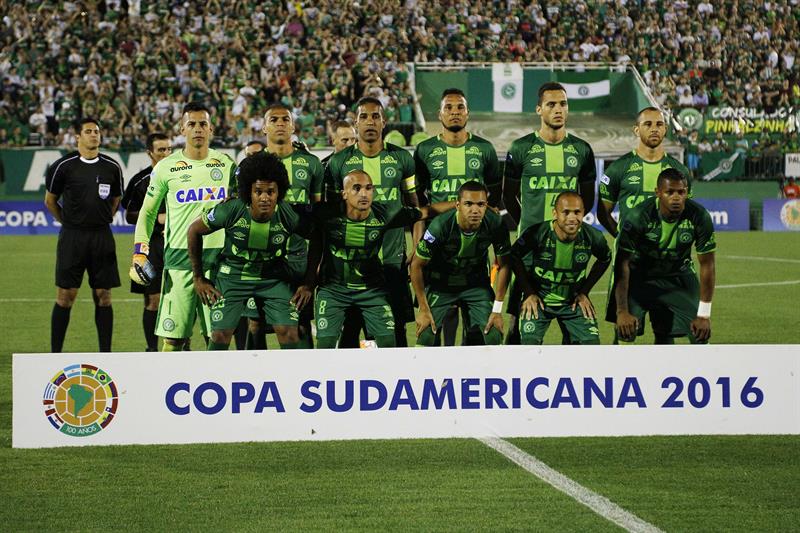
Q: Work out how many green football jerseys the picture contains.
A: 11